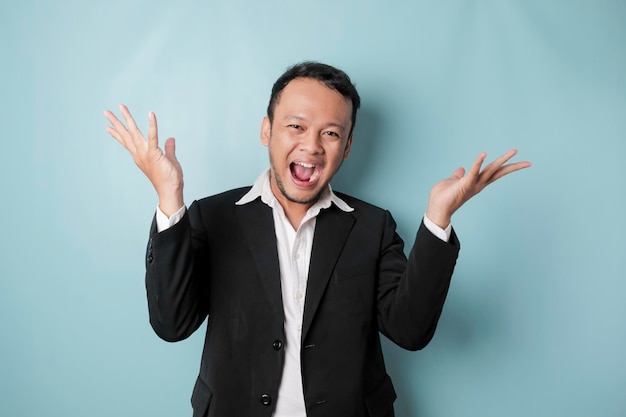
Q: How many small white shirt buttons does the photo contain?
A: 2